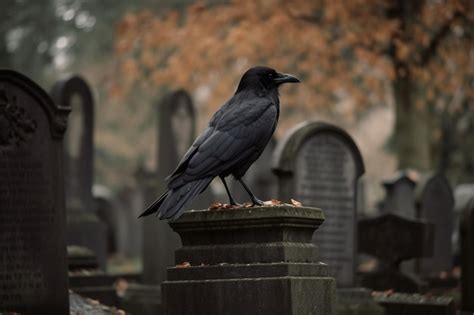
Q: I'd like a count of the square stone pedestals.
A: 1